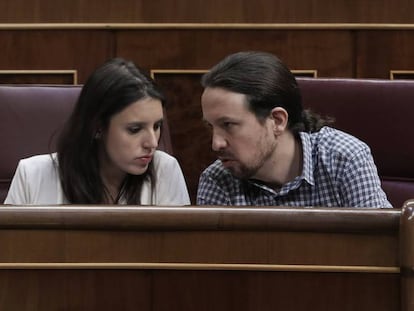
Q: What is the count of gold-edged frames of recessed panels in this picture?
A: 3